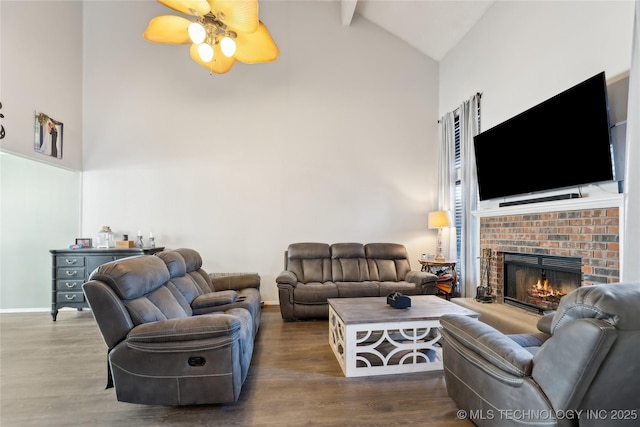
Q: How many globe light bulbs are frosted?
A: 3